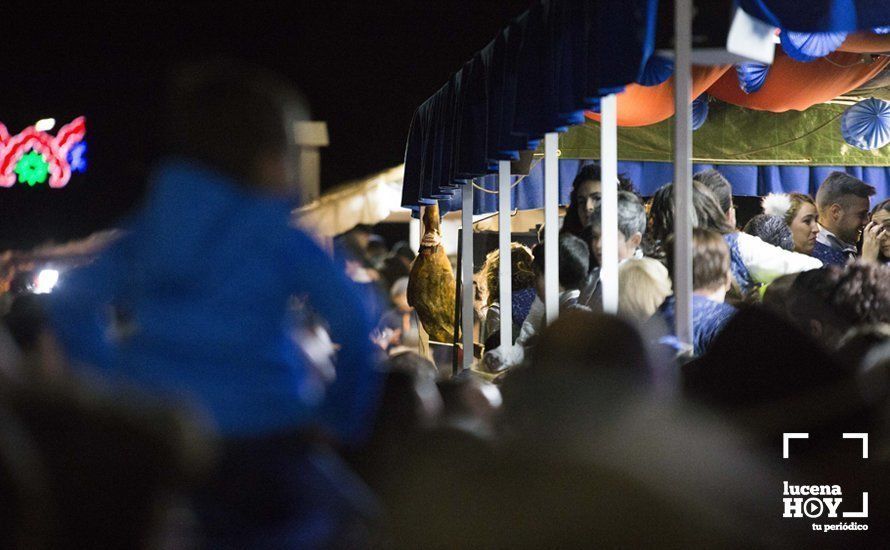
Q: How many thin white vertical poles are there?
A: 5